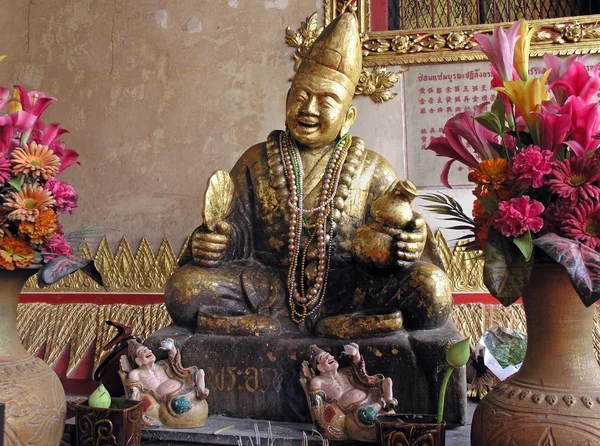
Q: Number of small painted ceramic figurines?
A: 2